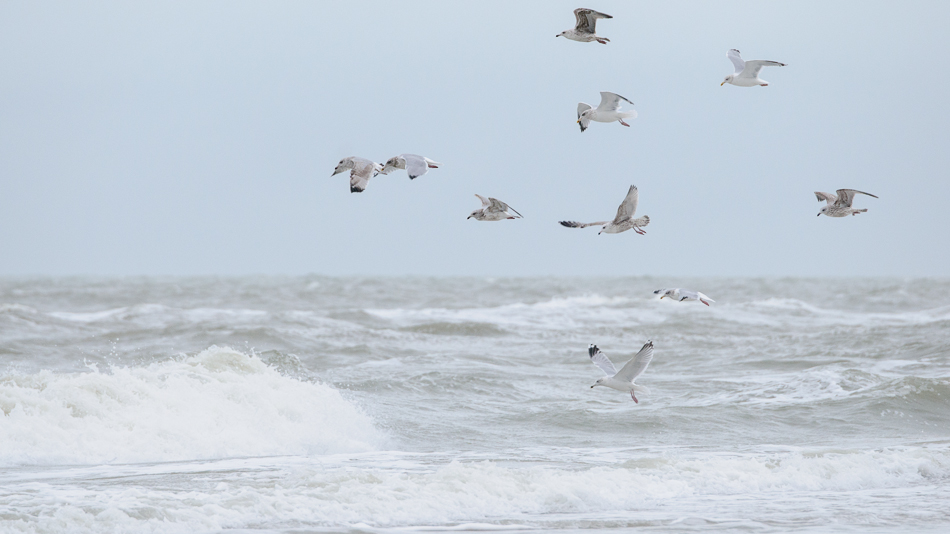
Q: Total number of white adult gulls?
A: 5